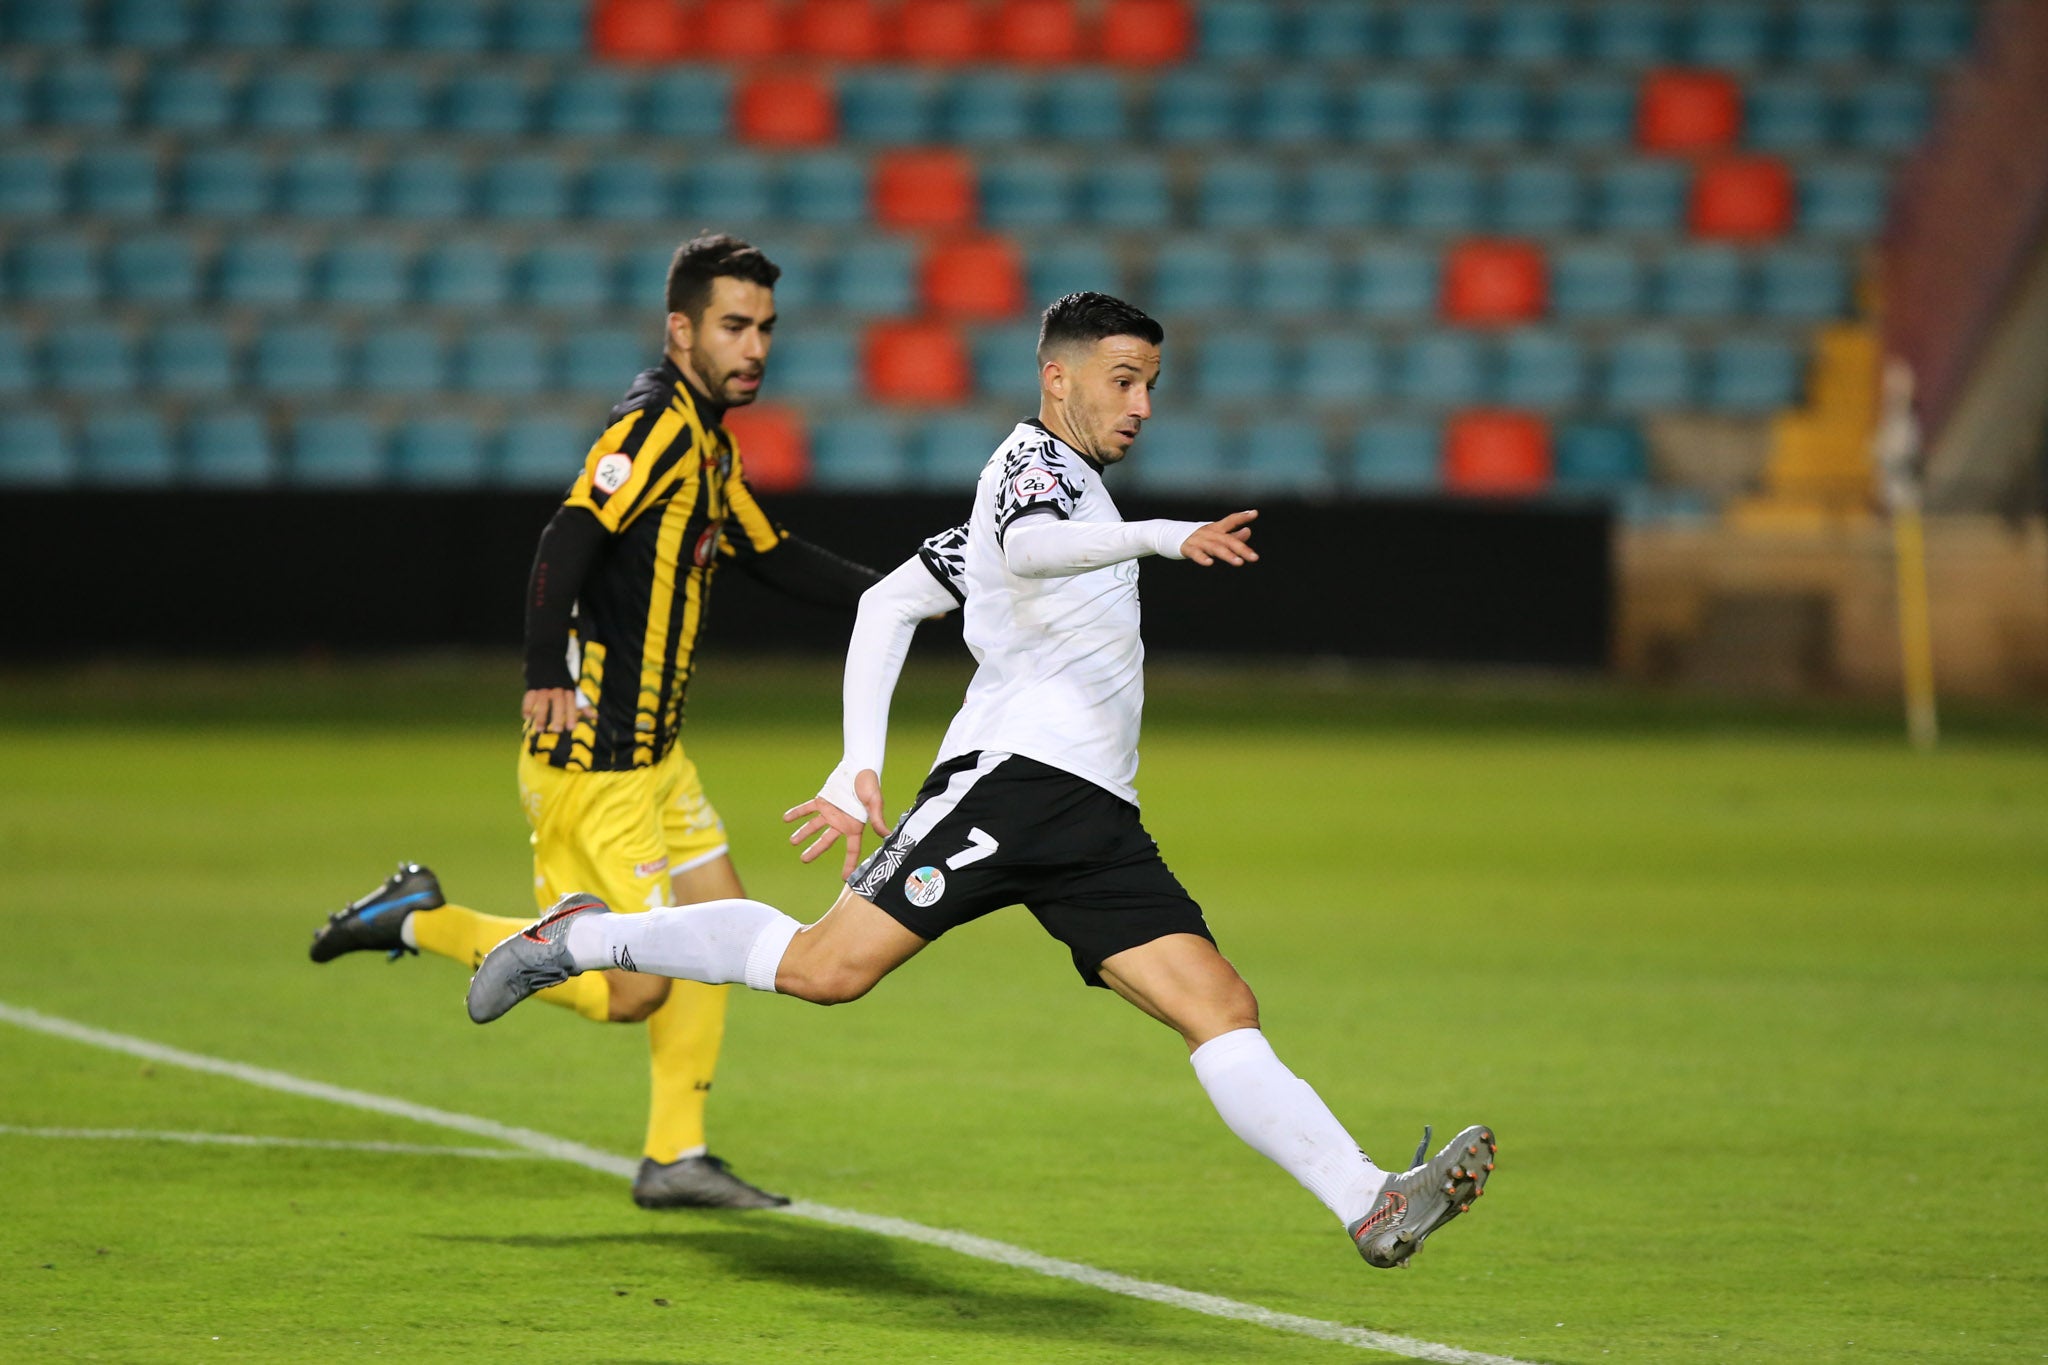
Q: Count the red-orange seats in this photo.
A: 15